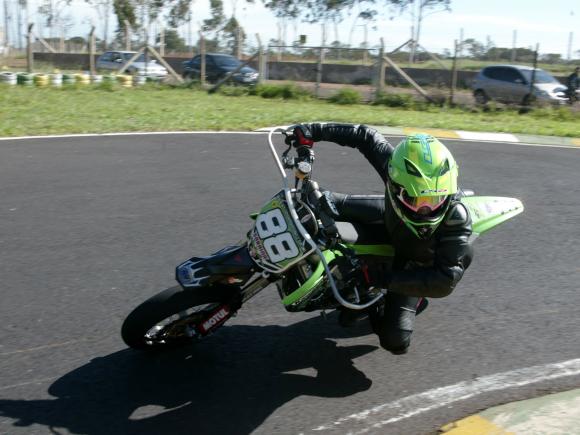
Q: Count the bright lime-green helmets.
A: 1